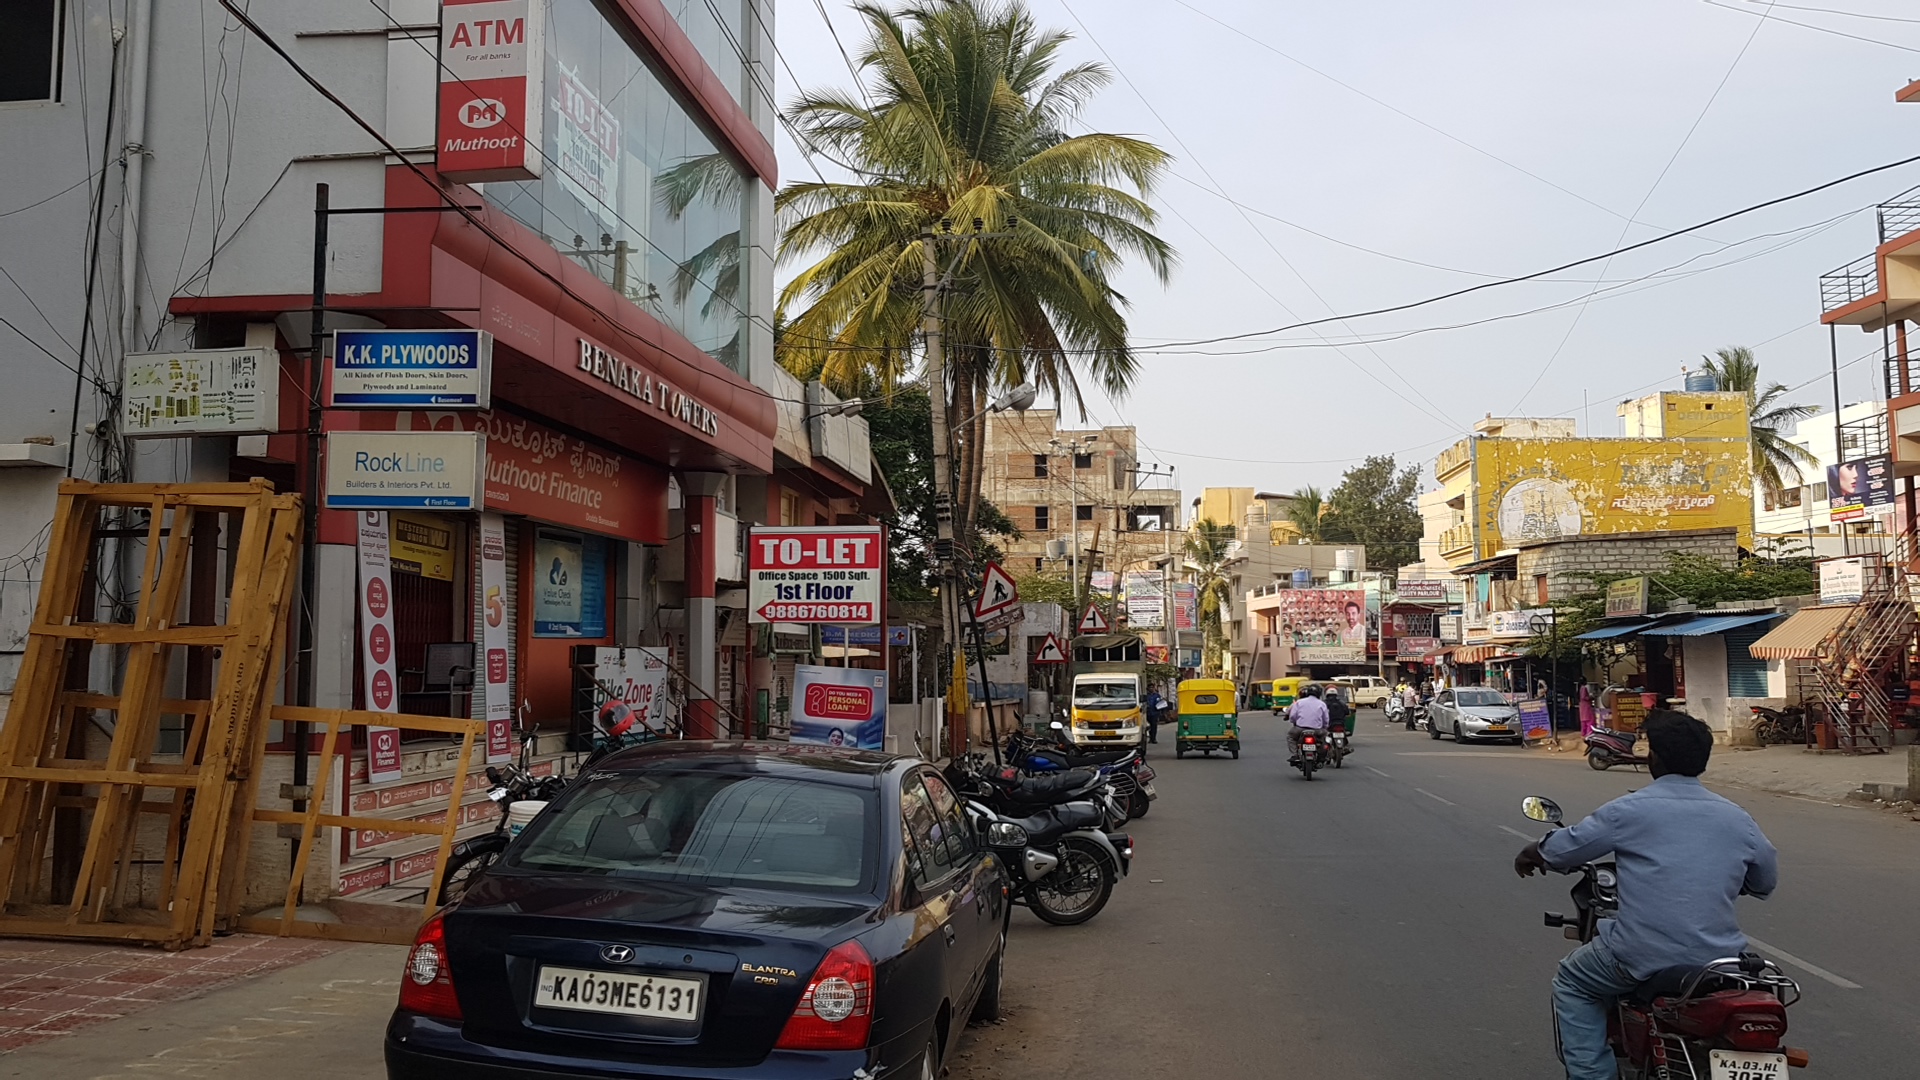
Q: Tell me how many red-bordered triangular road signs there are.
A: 3